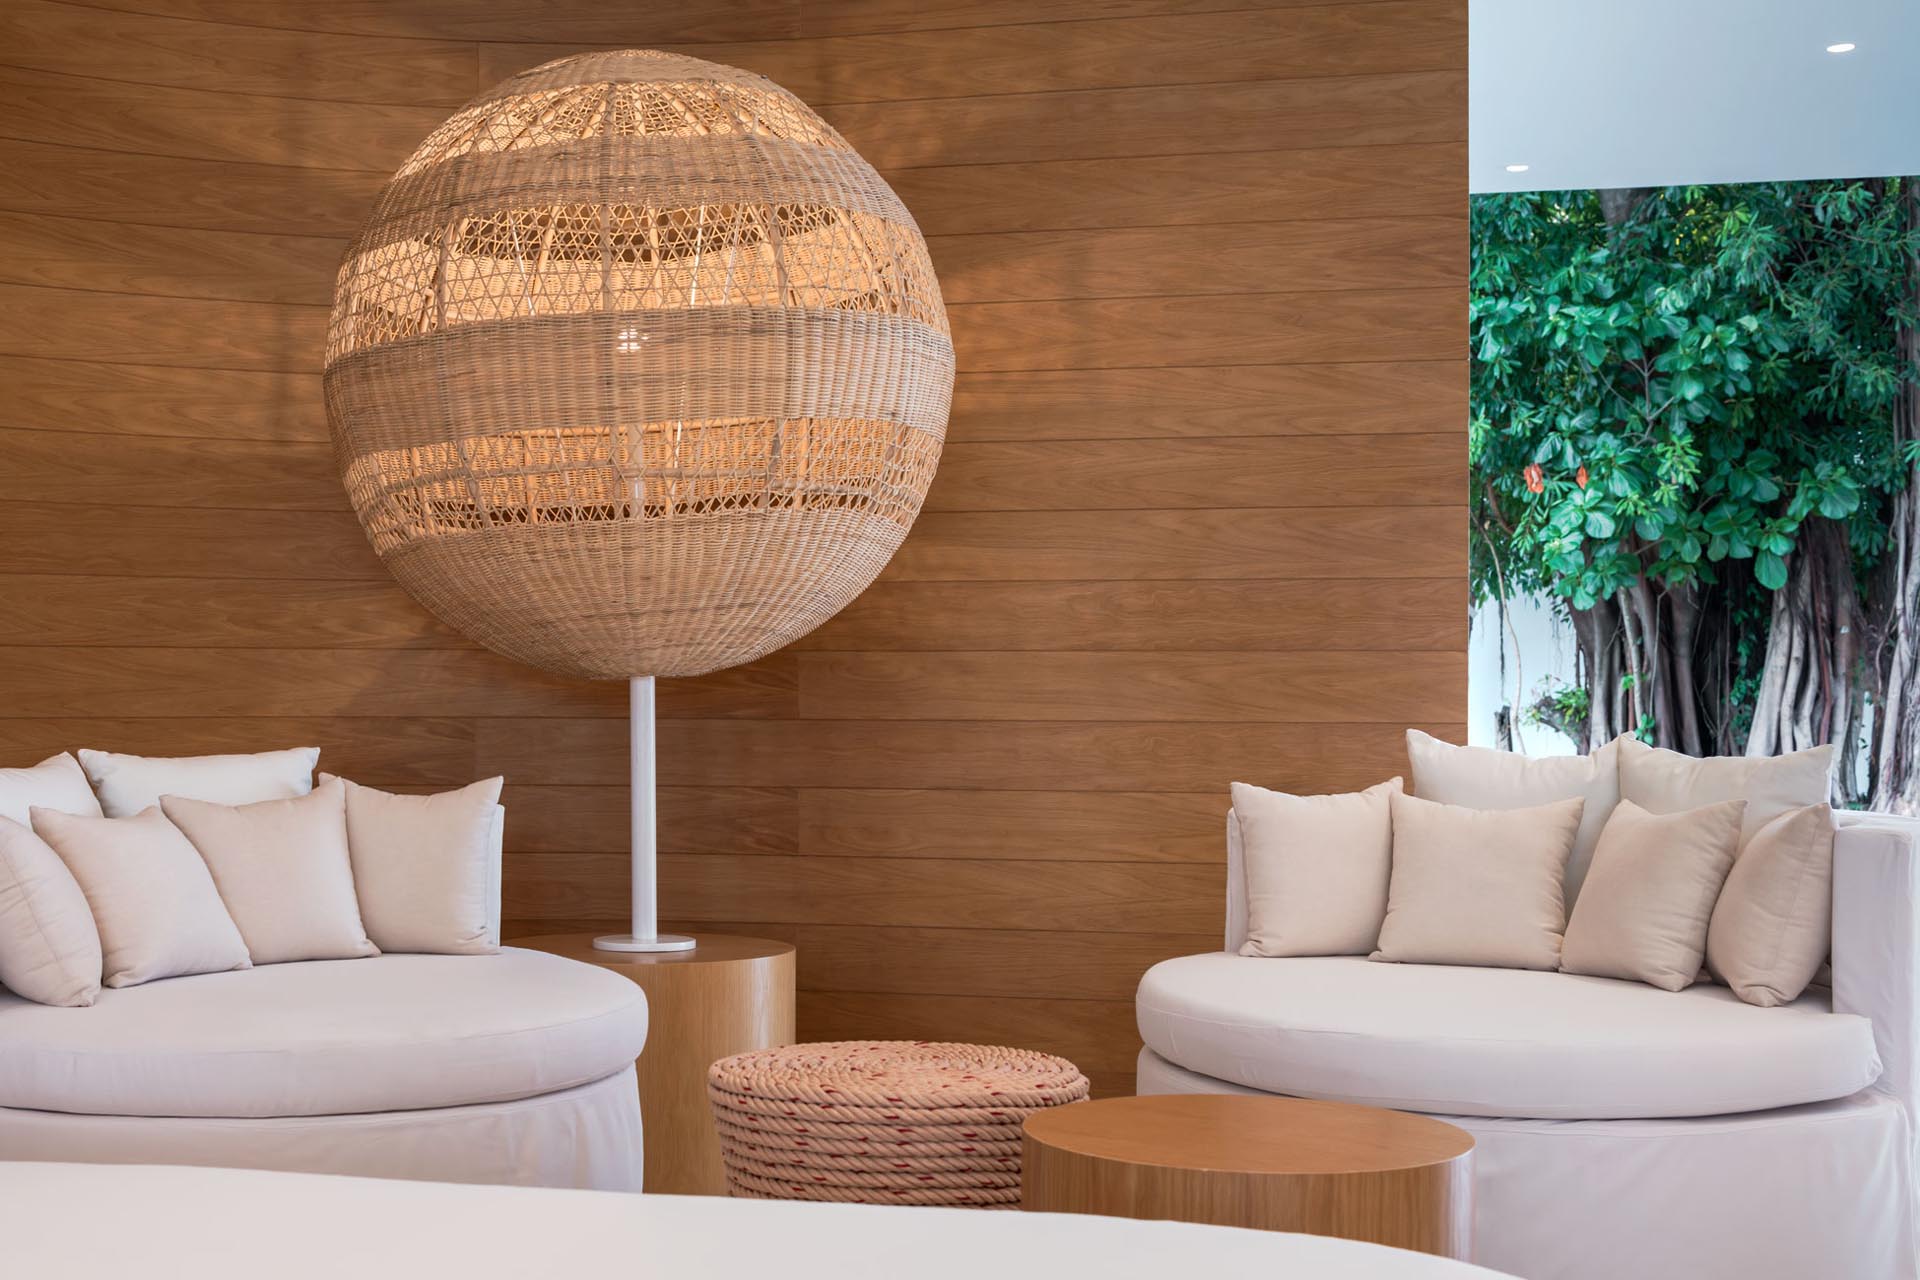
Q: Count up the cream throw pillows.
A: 12